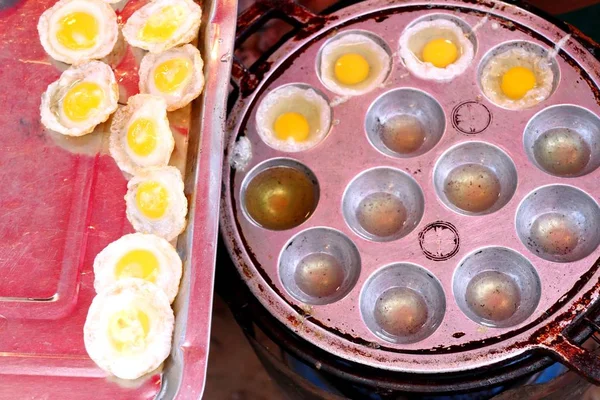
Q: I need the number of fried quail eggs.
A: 12